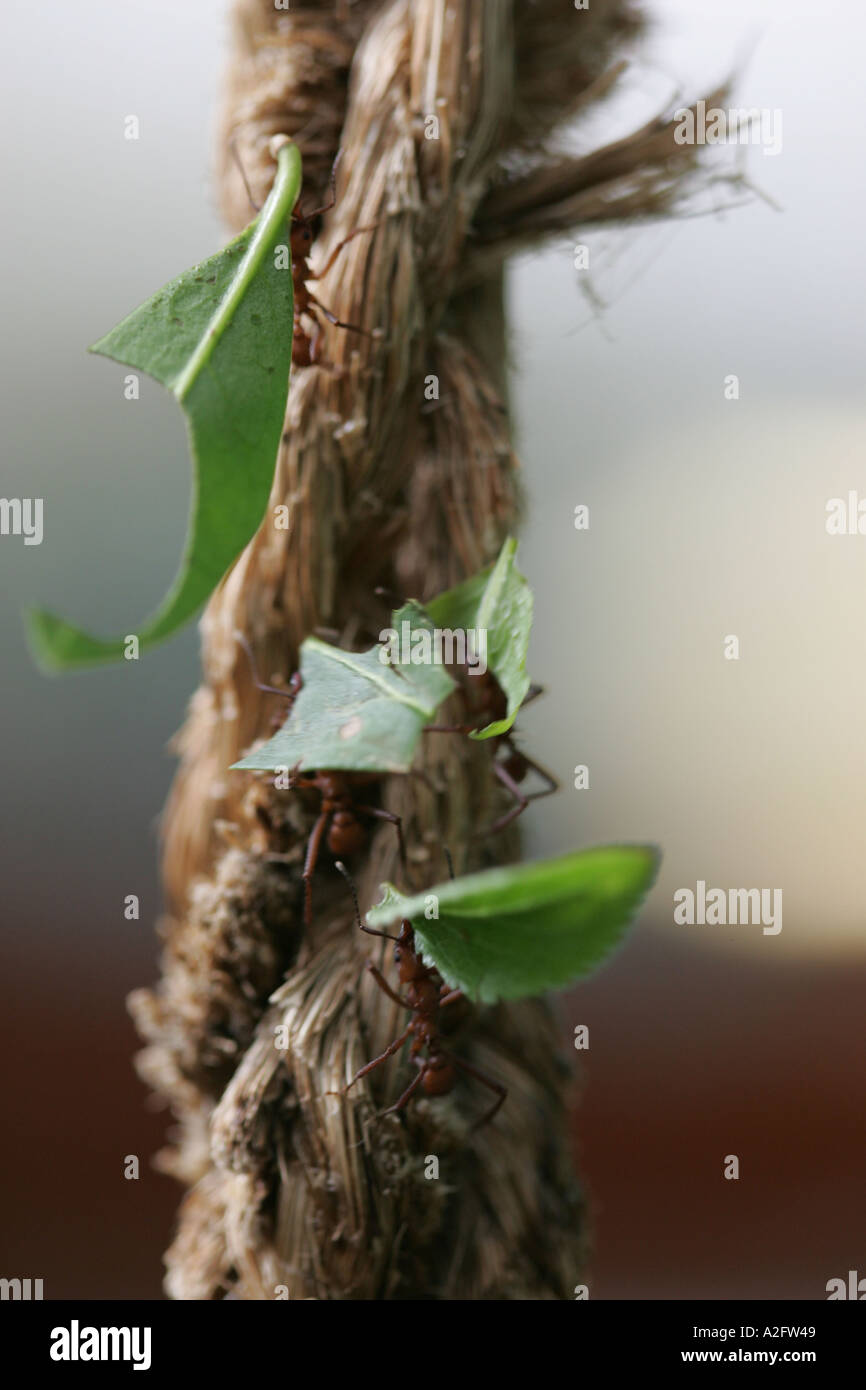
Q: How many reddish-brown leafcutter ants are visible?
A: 4